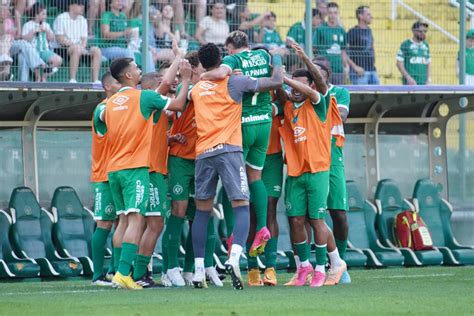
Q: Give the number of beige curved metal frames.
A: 3